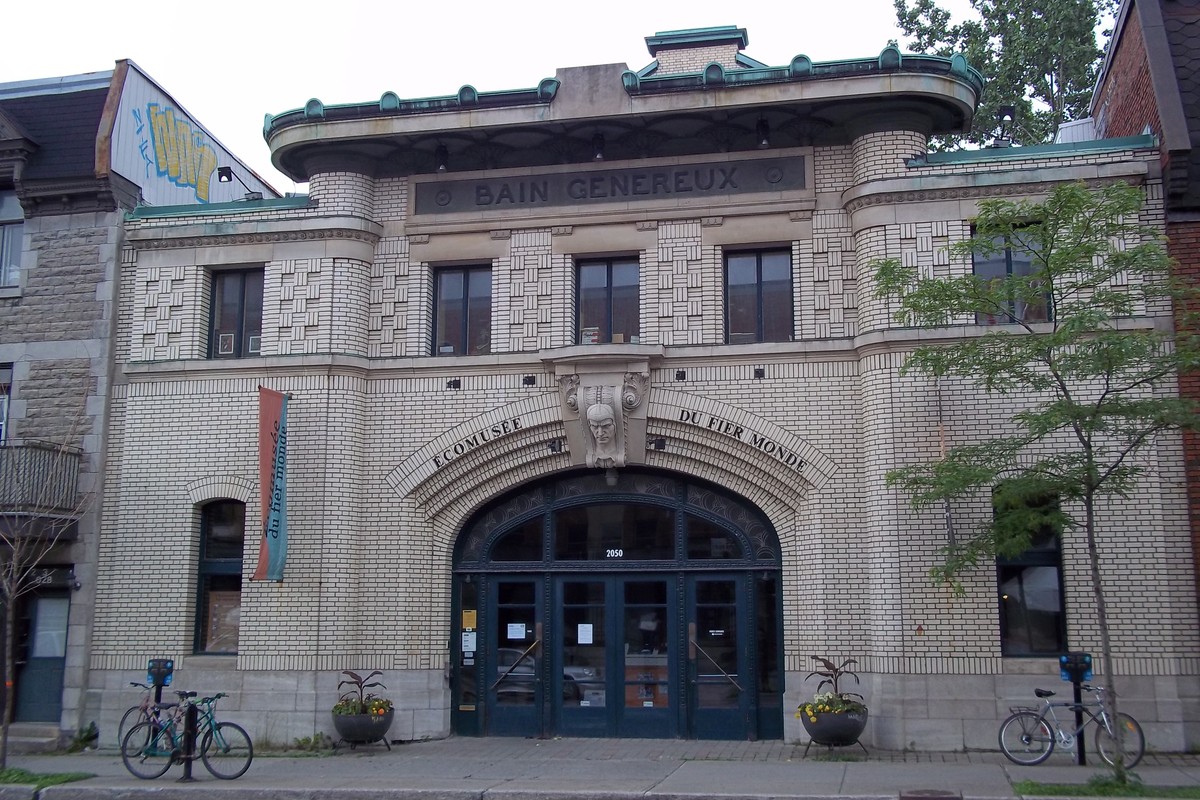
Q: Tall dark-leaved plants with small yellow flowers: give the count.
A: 2